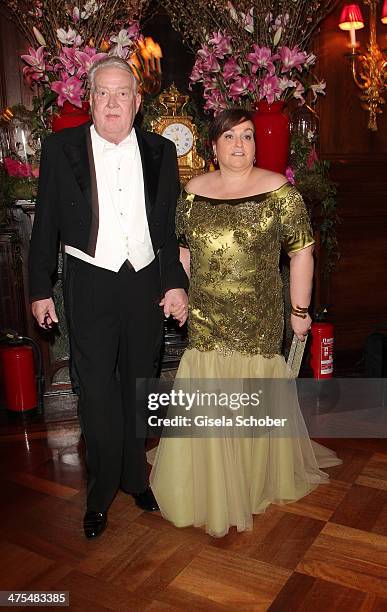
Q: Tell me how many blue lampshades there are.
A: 0